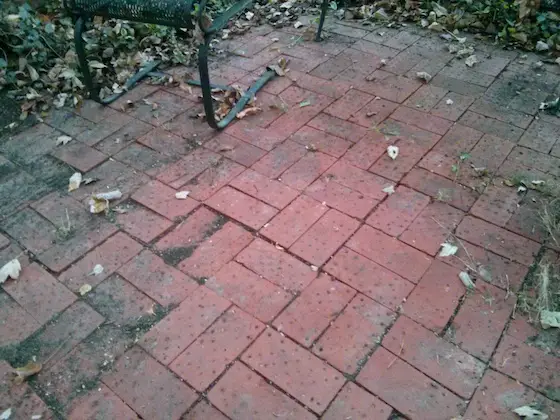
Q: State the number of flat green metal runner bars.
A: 2